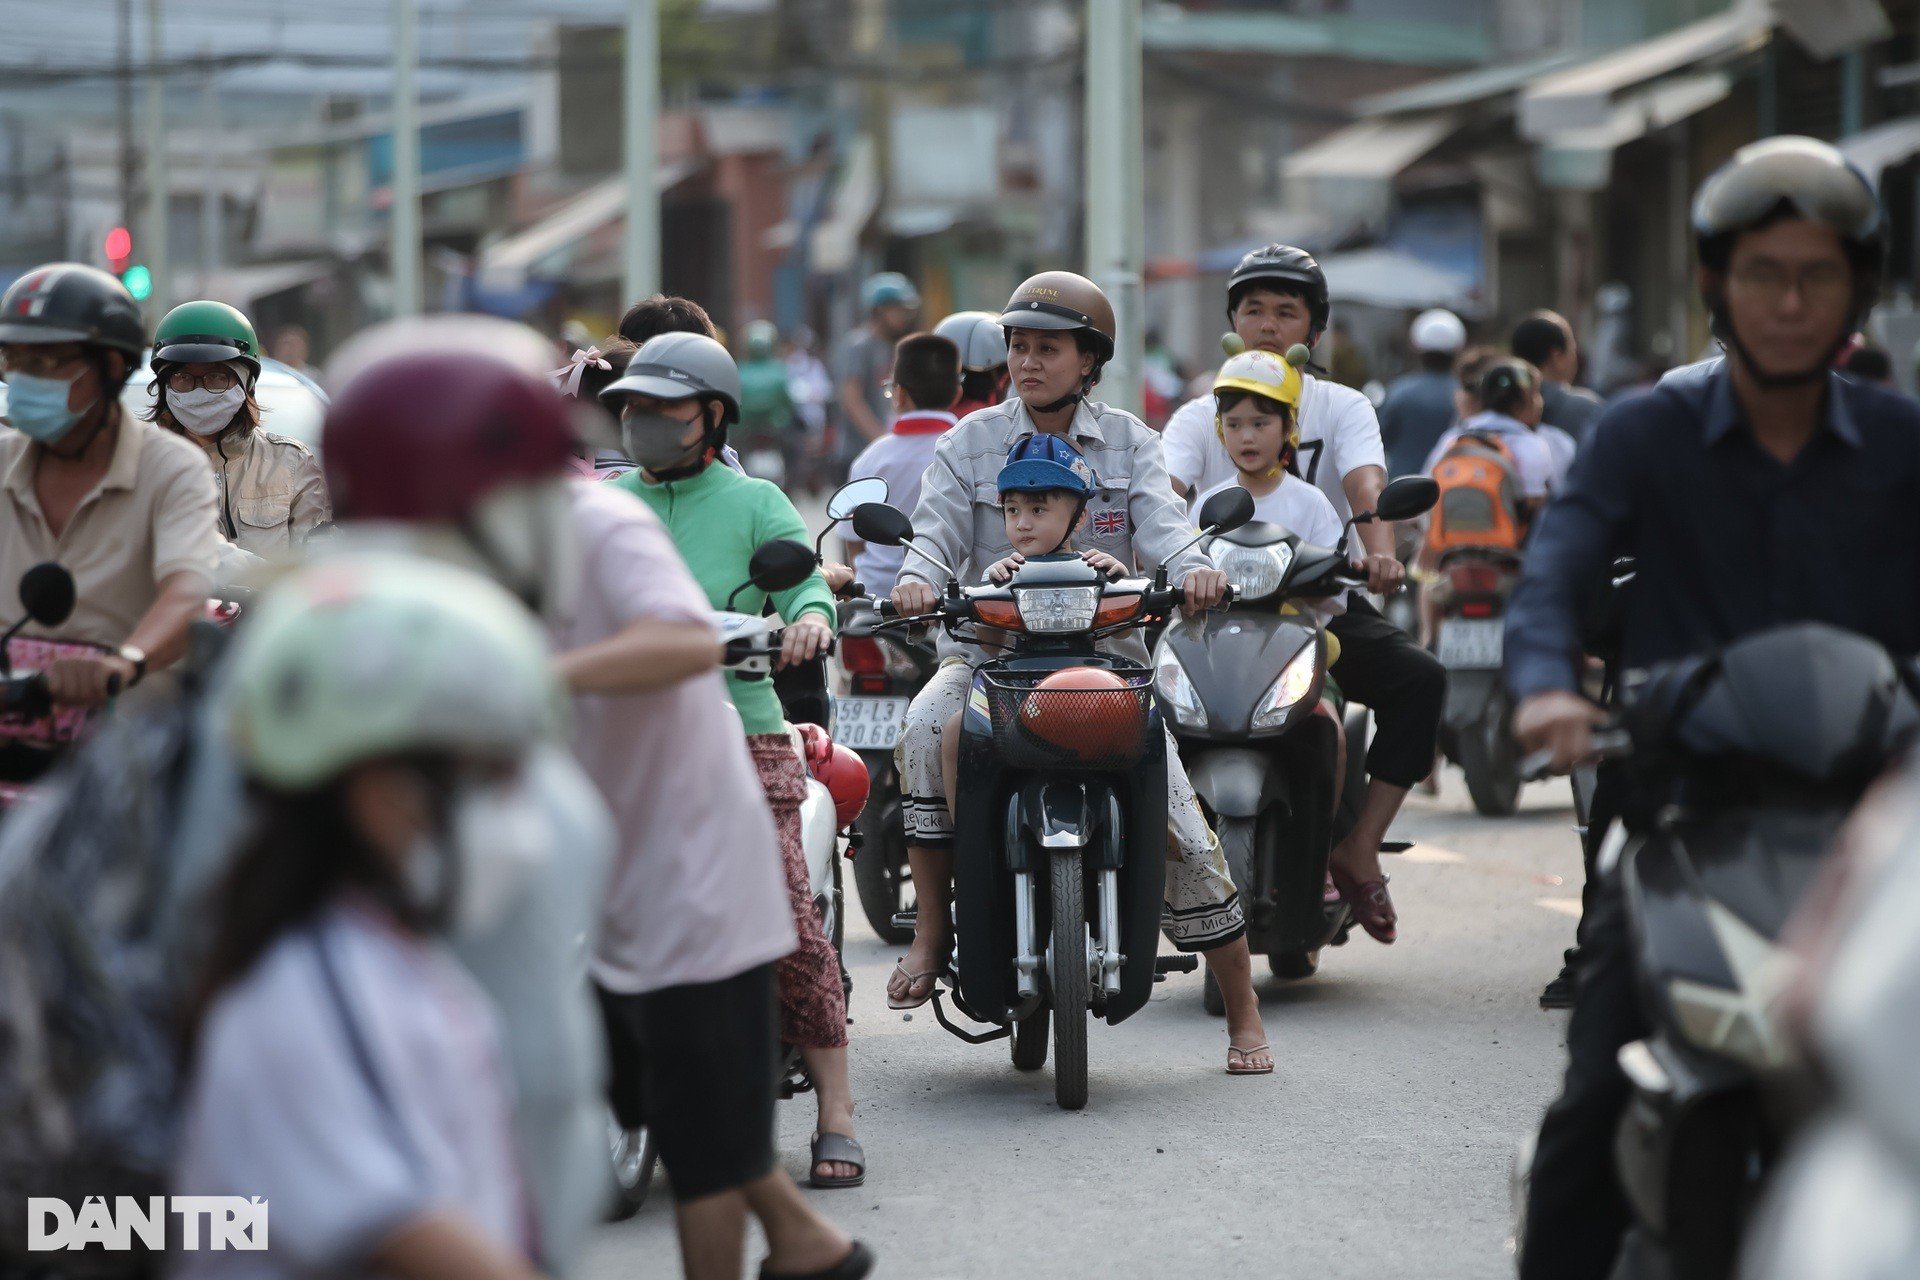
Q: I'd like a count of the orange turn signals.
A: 2